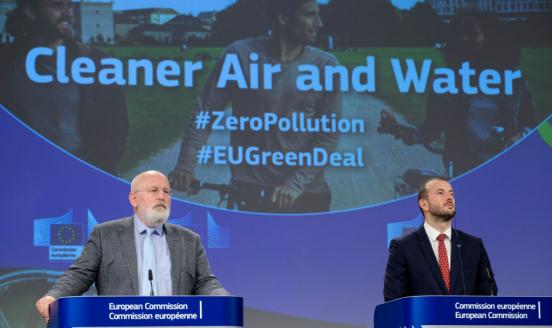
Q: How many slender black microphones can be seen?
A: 2